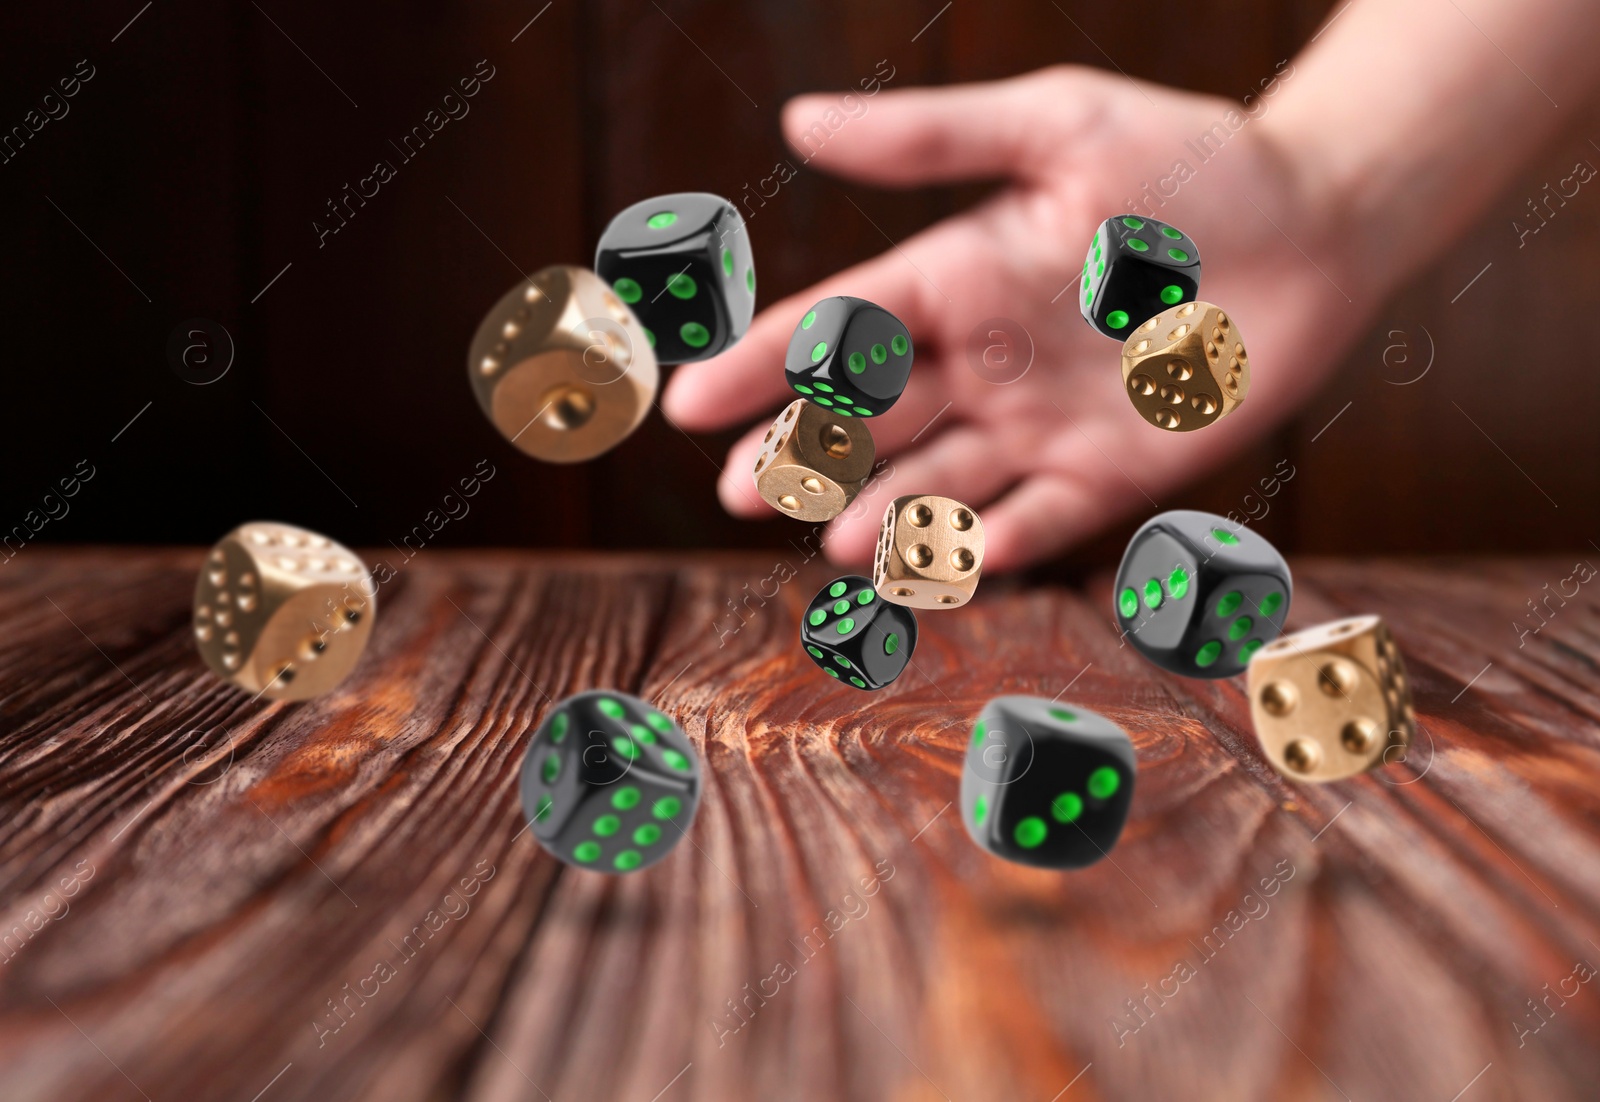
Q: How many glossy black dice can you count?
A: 7